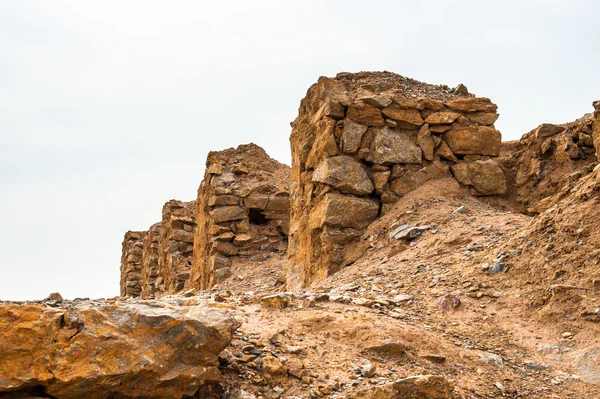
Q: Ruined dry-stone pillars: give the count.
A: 5